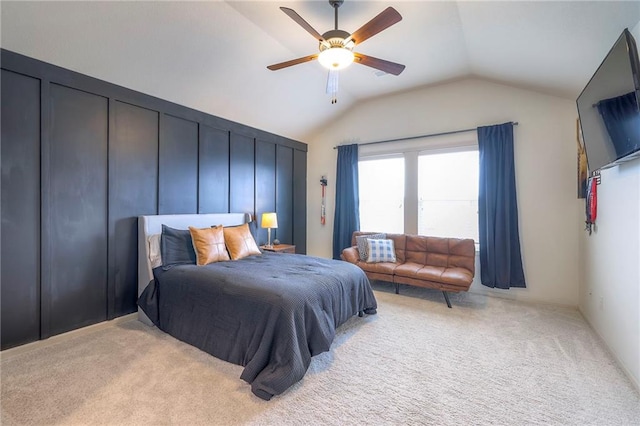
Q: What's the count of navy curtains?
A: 2